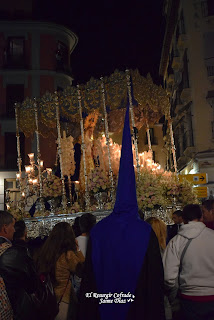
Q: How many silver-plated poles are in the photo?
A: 8